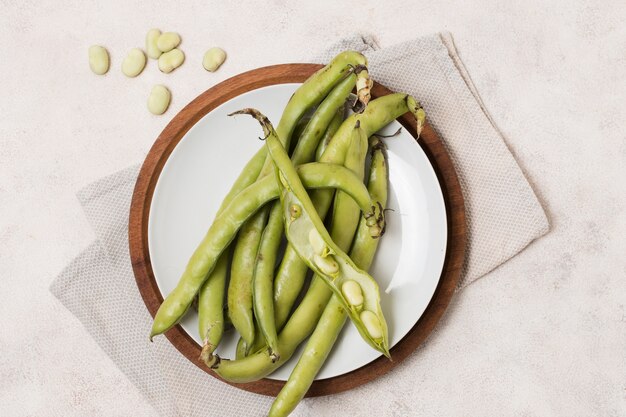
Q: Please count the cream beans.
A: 11